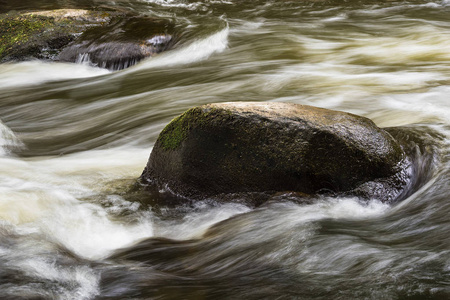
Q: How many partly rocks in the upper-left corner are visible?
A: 2